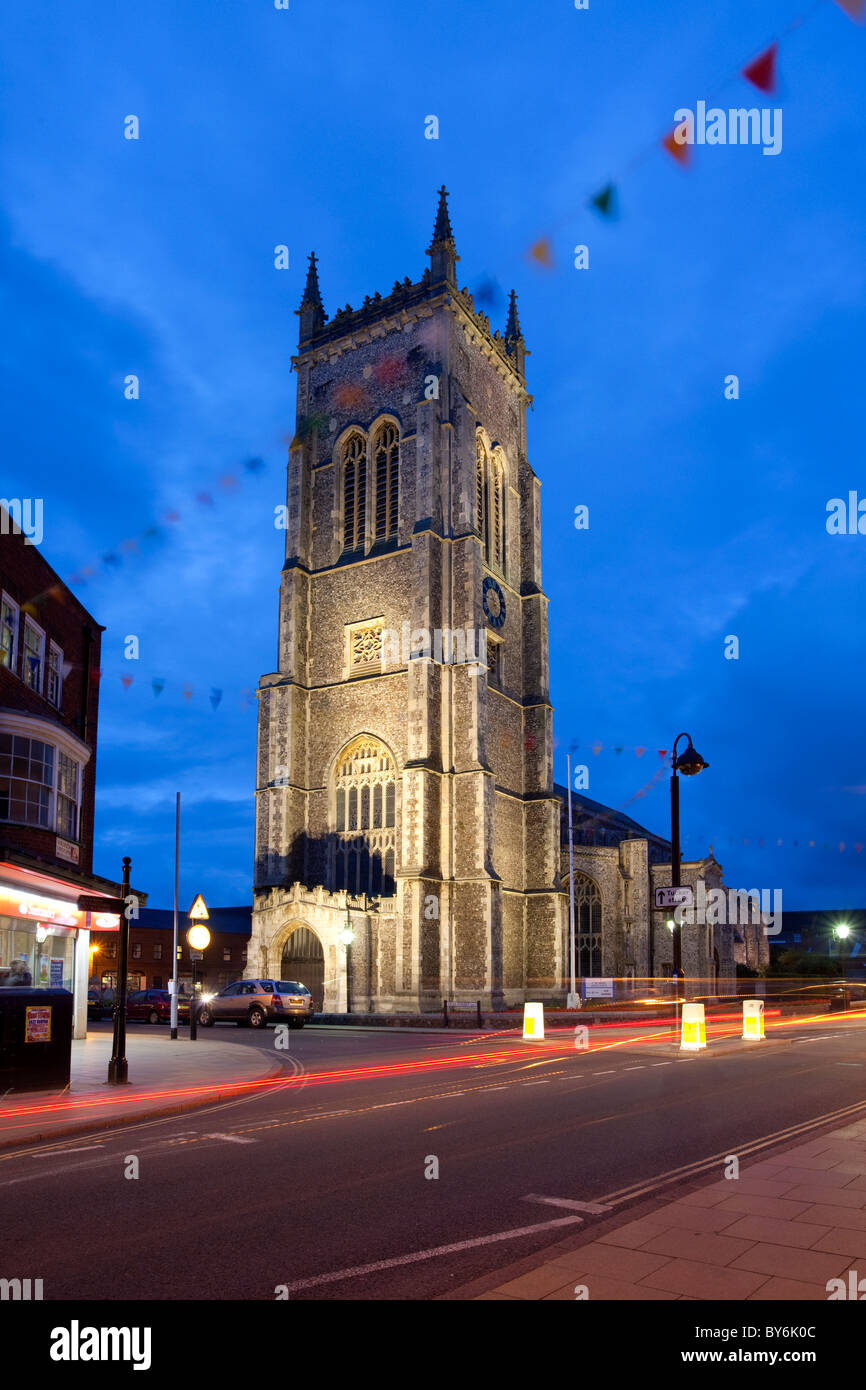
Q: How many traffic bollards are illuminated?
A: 3